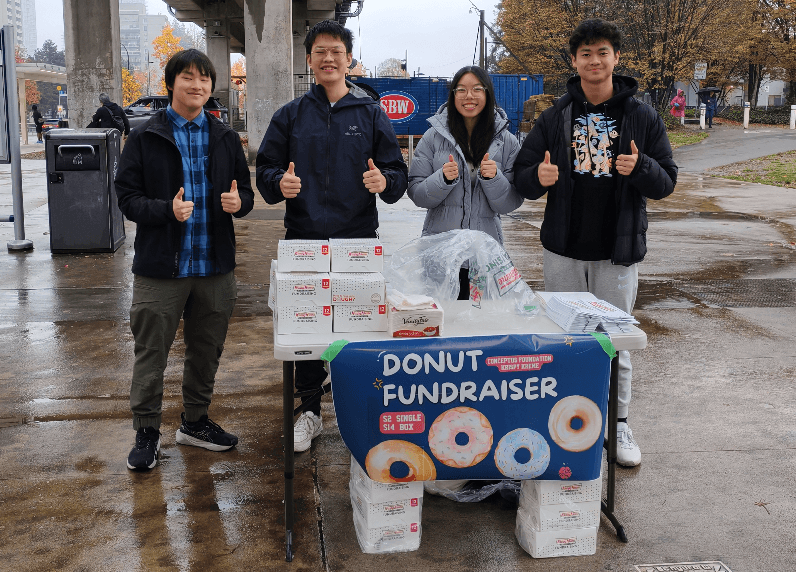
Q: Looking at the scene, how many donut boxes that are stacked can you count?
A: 12